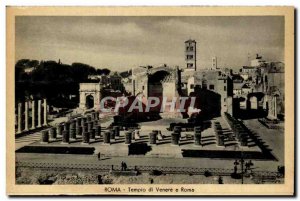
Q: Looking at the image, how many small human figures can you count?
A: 3